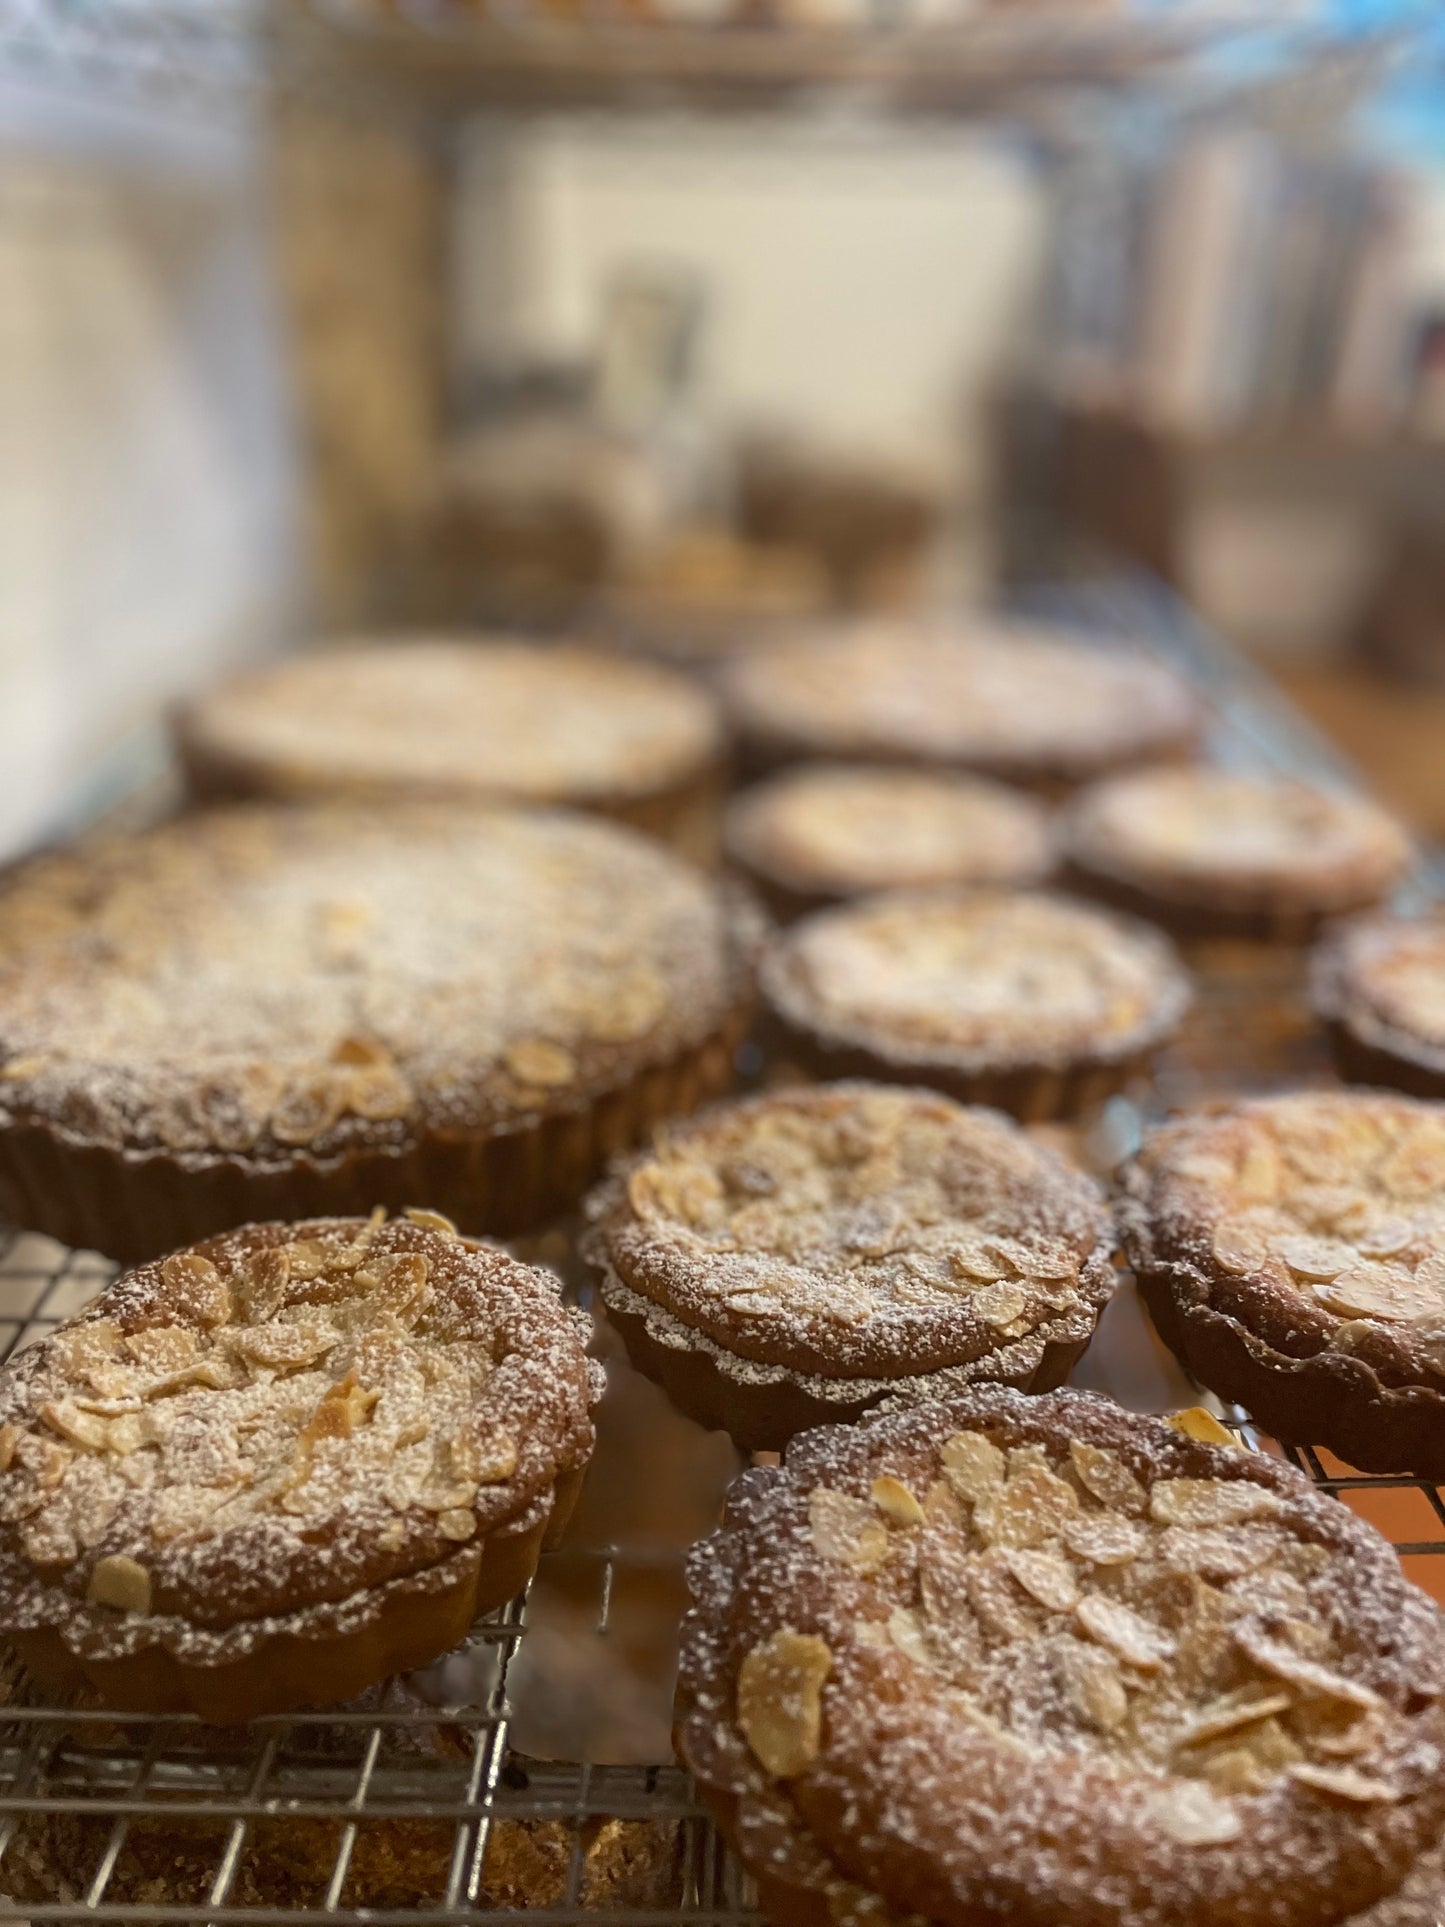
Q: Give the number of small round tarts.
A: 8